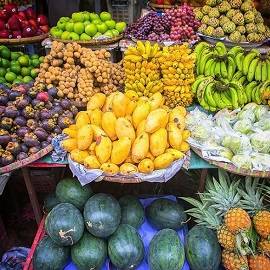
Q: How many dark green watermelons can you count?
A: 11